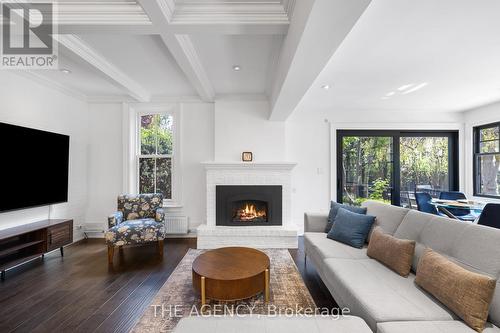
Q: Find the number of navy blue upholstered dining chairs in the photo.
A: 3